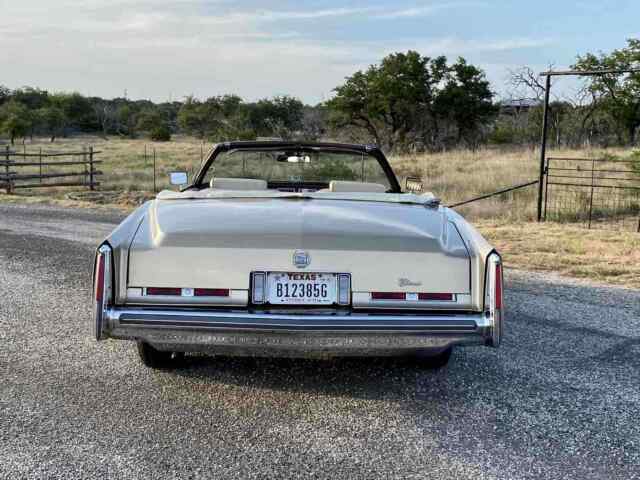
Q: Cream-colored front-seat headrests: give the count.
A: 2